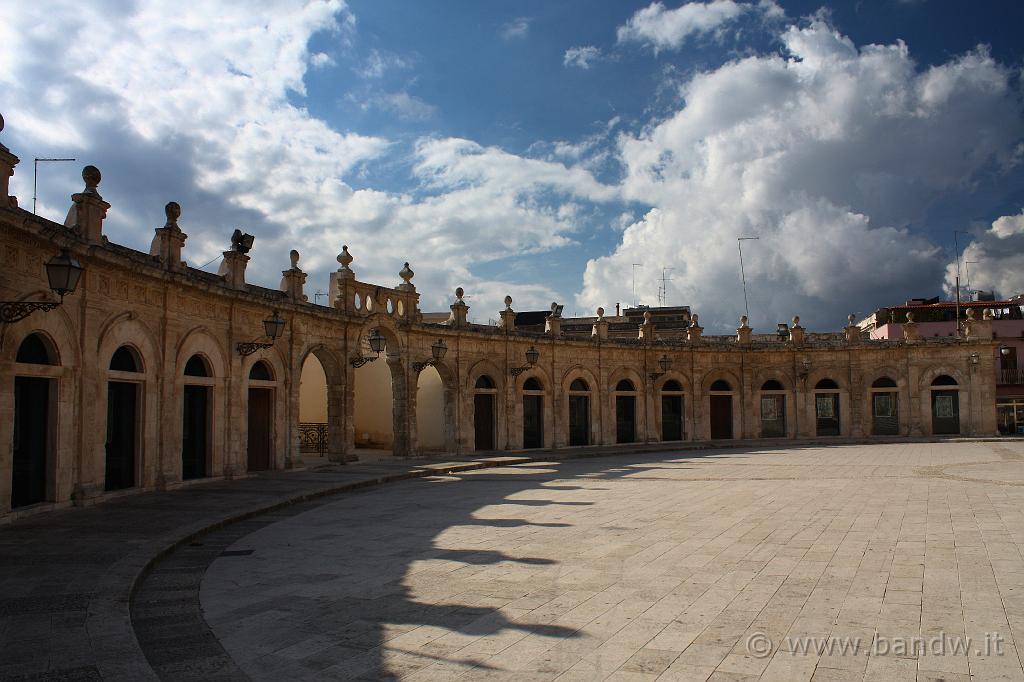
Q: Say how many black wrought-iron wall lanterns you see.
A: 8